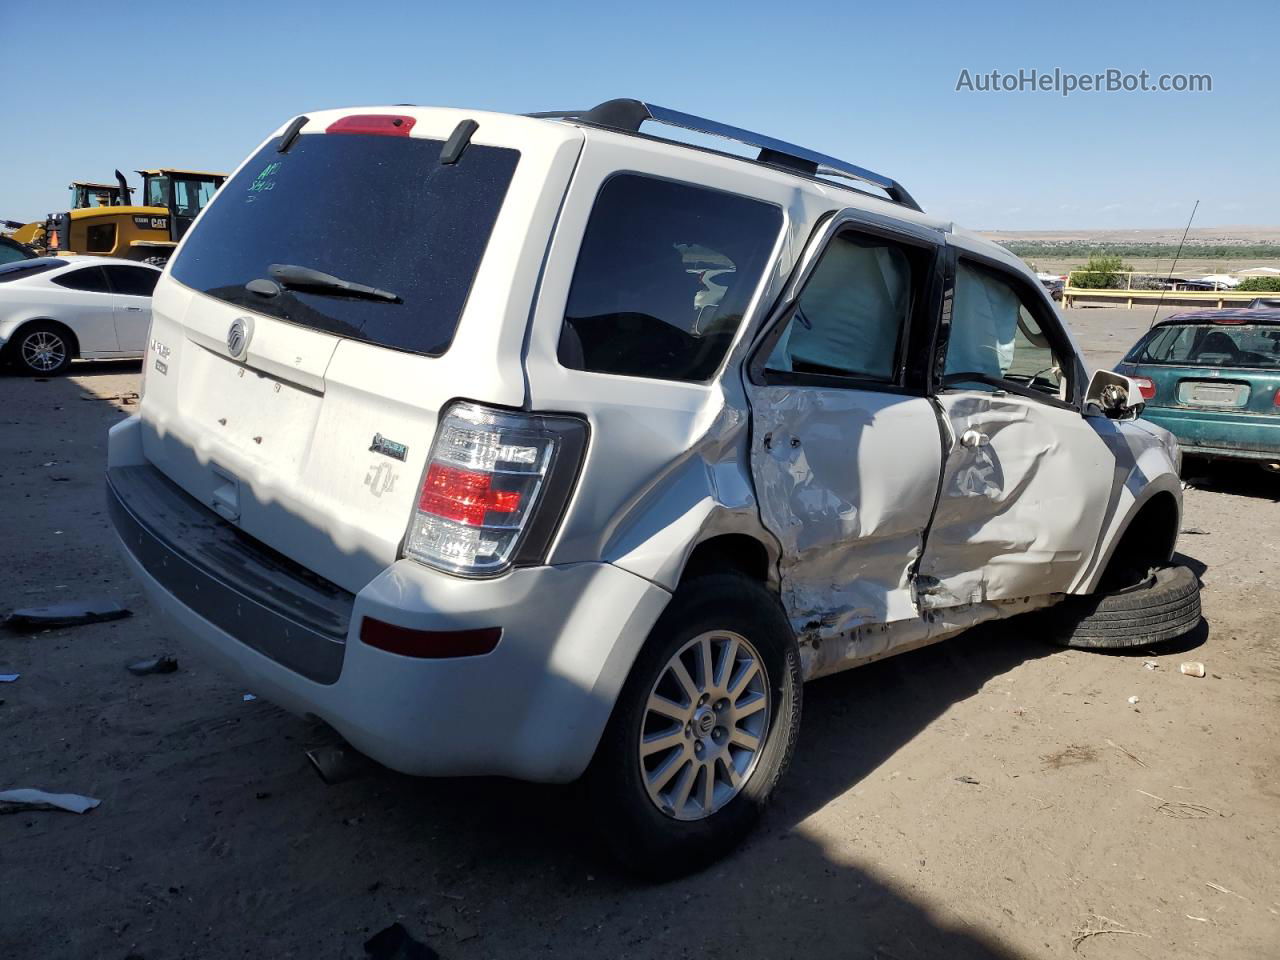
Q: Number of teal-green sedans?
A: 1